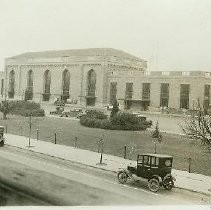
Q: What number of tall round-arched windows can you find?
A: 5